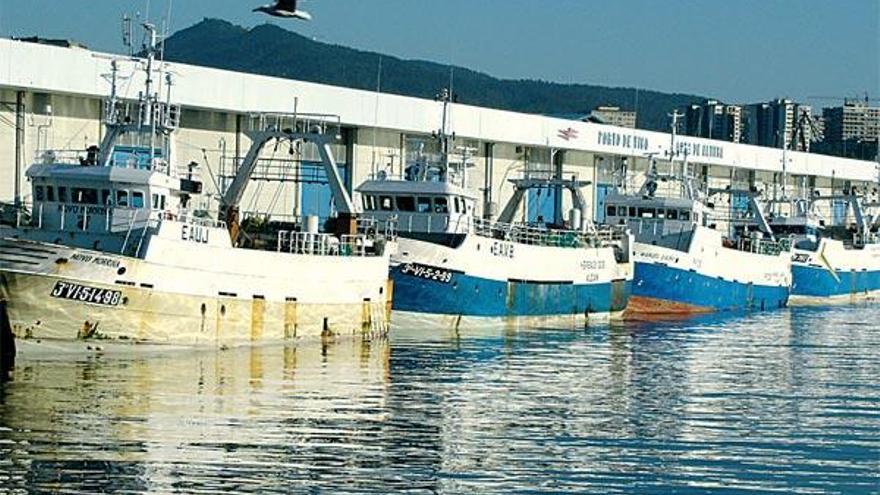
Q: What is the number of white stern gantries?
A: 4